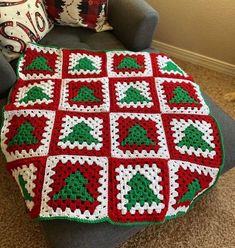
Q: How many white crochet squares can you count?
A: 8